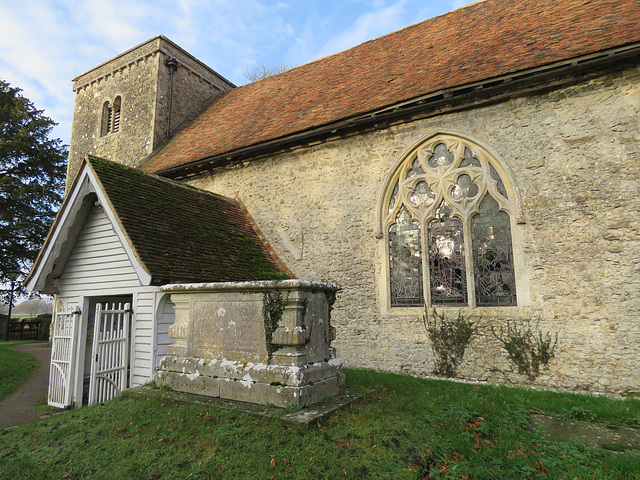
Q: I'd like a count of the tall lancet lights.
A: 3